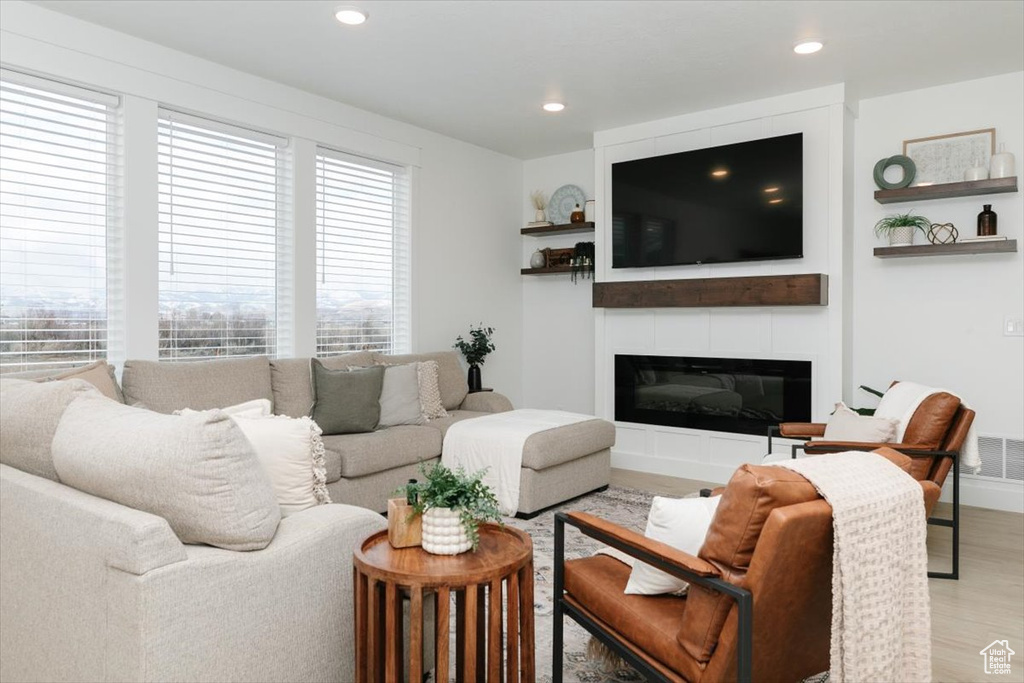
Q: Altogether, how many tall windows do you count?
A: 3